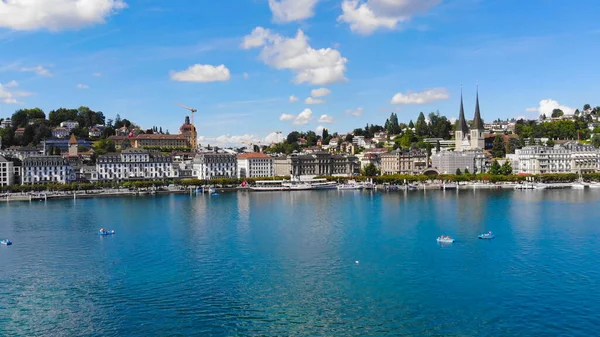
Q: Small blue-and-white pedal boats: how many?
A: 4